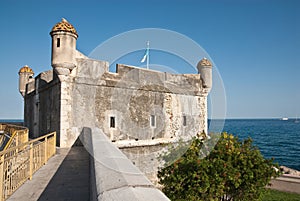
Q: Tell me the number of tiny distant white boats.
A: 2